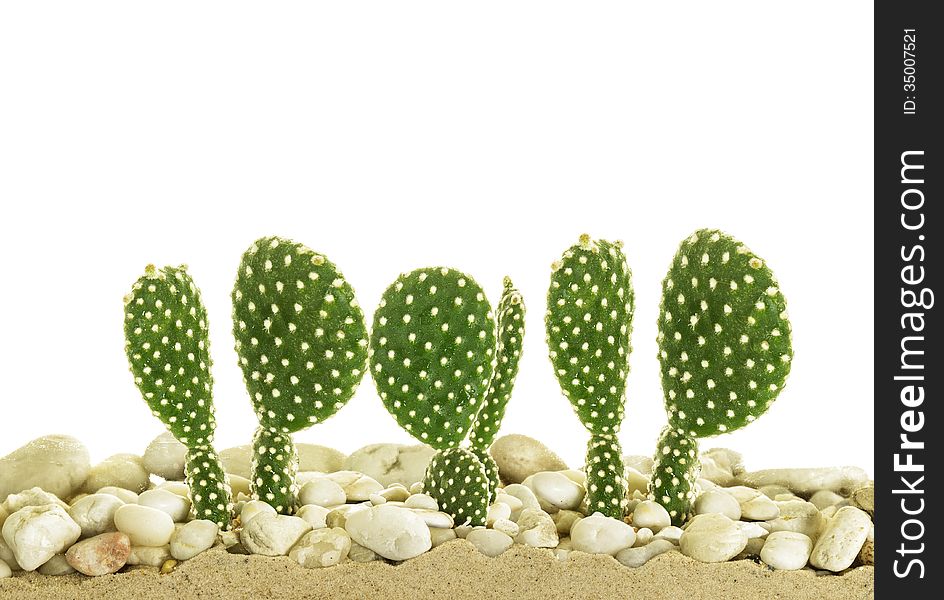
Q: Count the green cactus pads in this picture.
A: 12